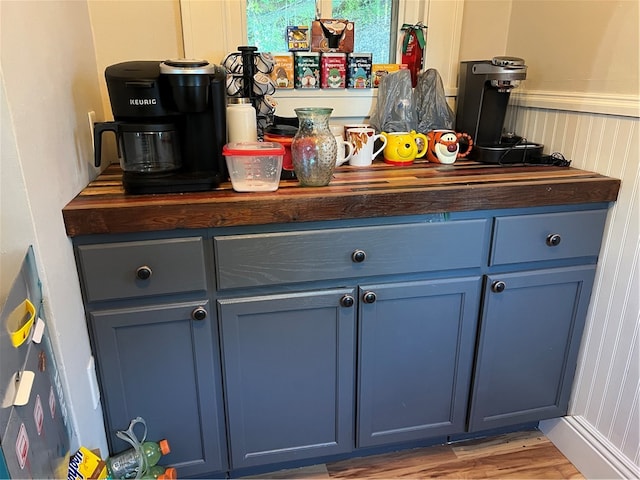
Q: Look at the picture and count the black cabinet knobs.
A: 7